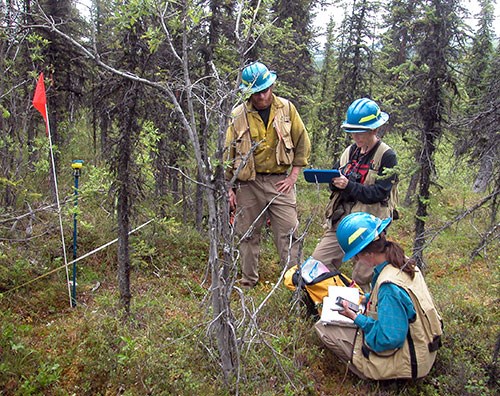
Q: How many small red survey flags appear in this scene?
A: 1